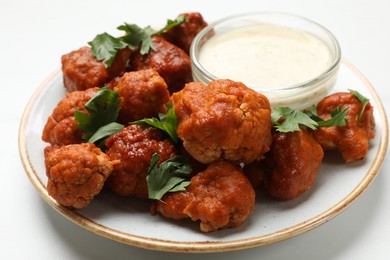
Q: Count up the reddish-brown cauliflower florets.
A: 11